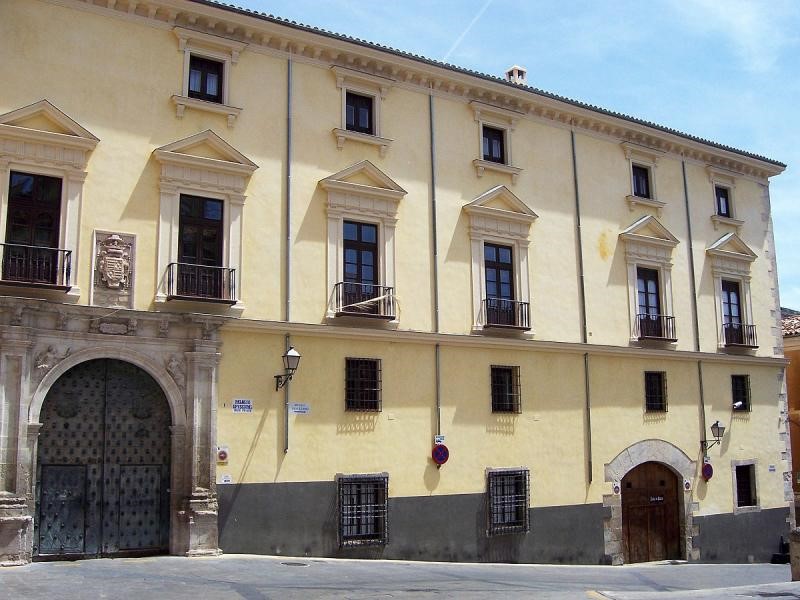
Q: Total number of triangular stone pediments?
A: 6